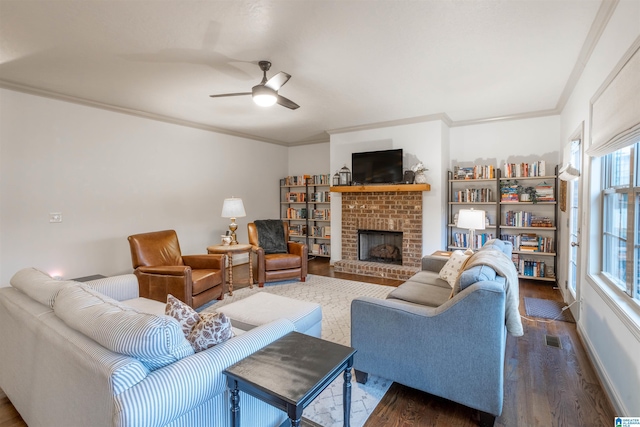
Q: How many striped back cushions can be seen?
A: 2